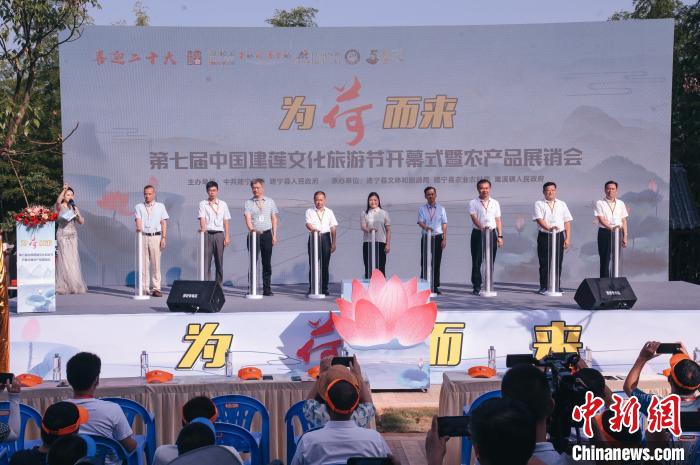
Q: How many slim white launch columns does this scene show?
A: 9